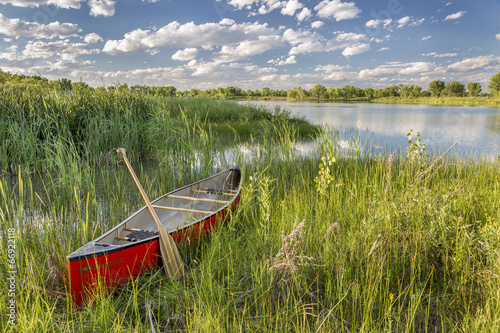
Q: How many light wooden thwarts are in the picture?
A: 2